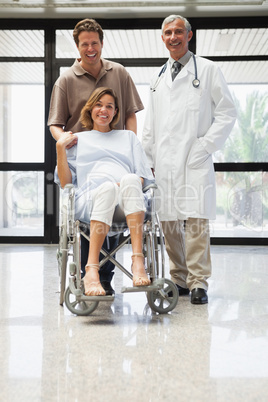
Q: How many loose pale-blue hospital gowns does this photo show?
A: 1